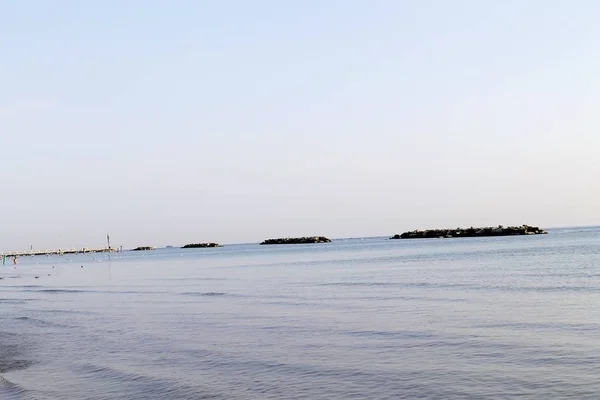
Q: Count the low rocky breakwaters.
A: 4